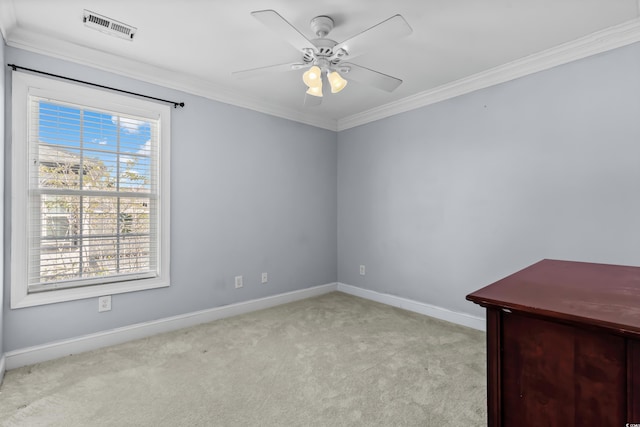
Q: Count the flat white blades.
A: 5